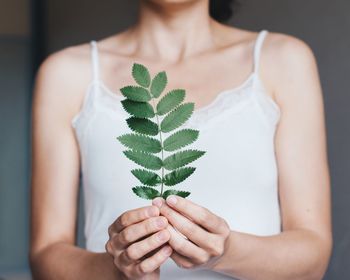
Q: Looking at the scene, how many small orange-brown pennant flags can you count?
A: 0